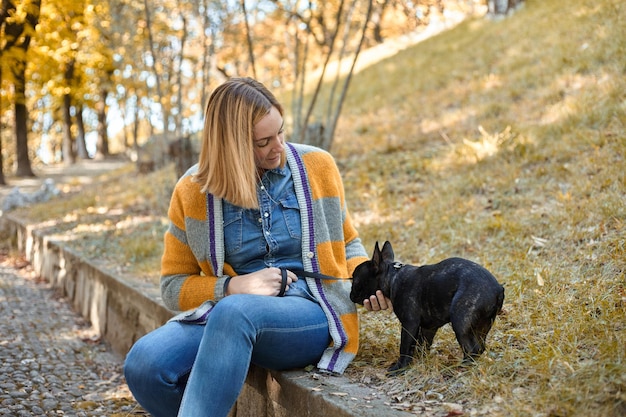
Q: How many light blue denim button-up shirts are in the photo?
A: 1